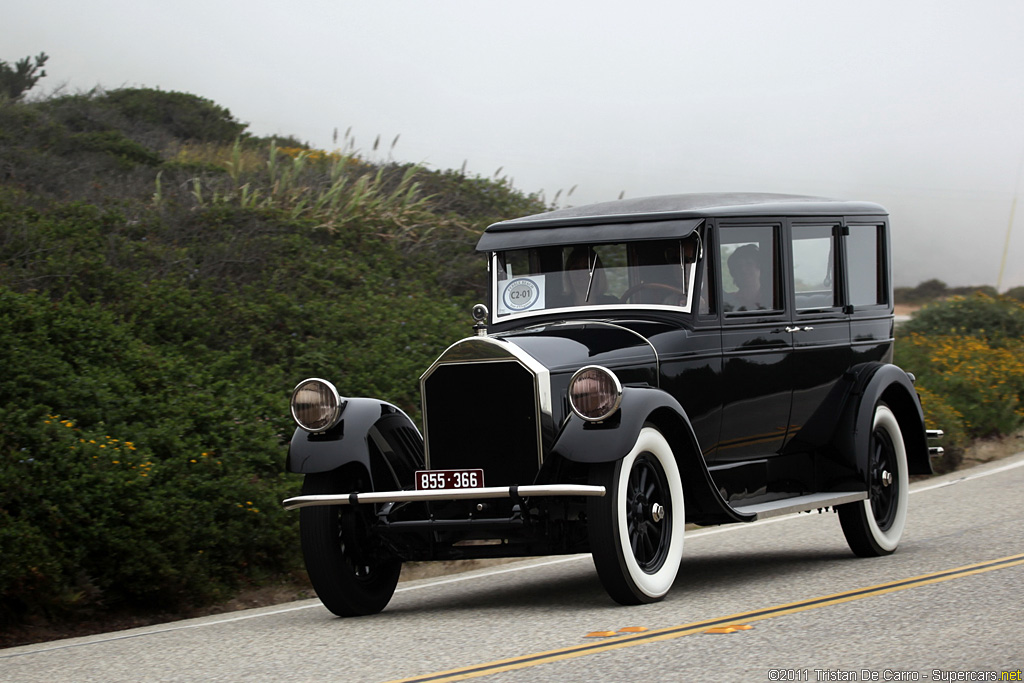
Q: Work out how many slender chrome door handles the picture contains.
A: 2